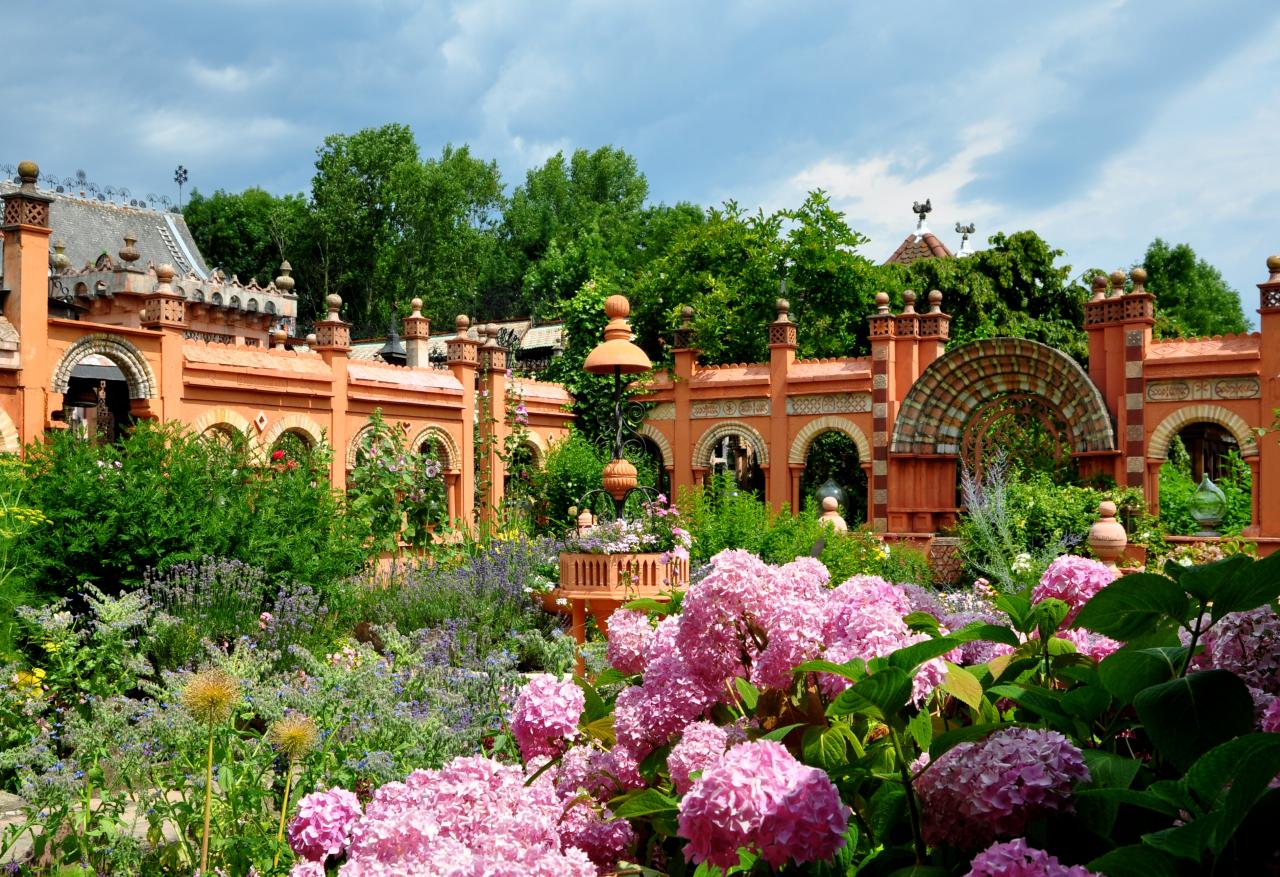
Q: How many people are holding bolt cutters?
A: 0